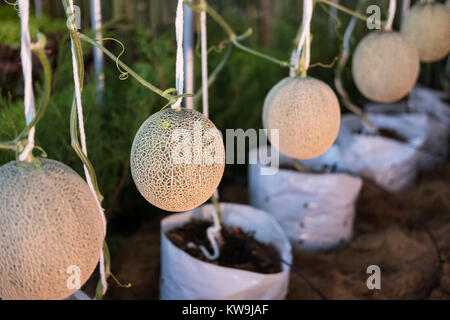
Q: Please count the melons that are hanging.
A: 5